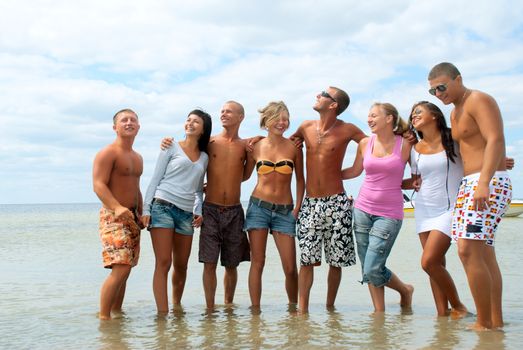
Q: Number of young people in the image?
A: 8